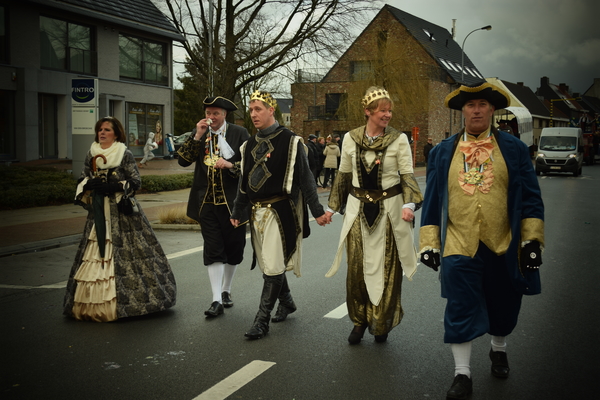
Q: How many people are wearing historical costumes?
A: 5